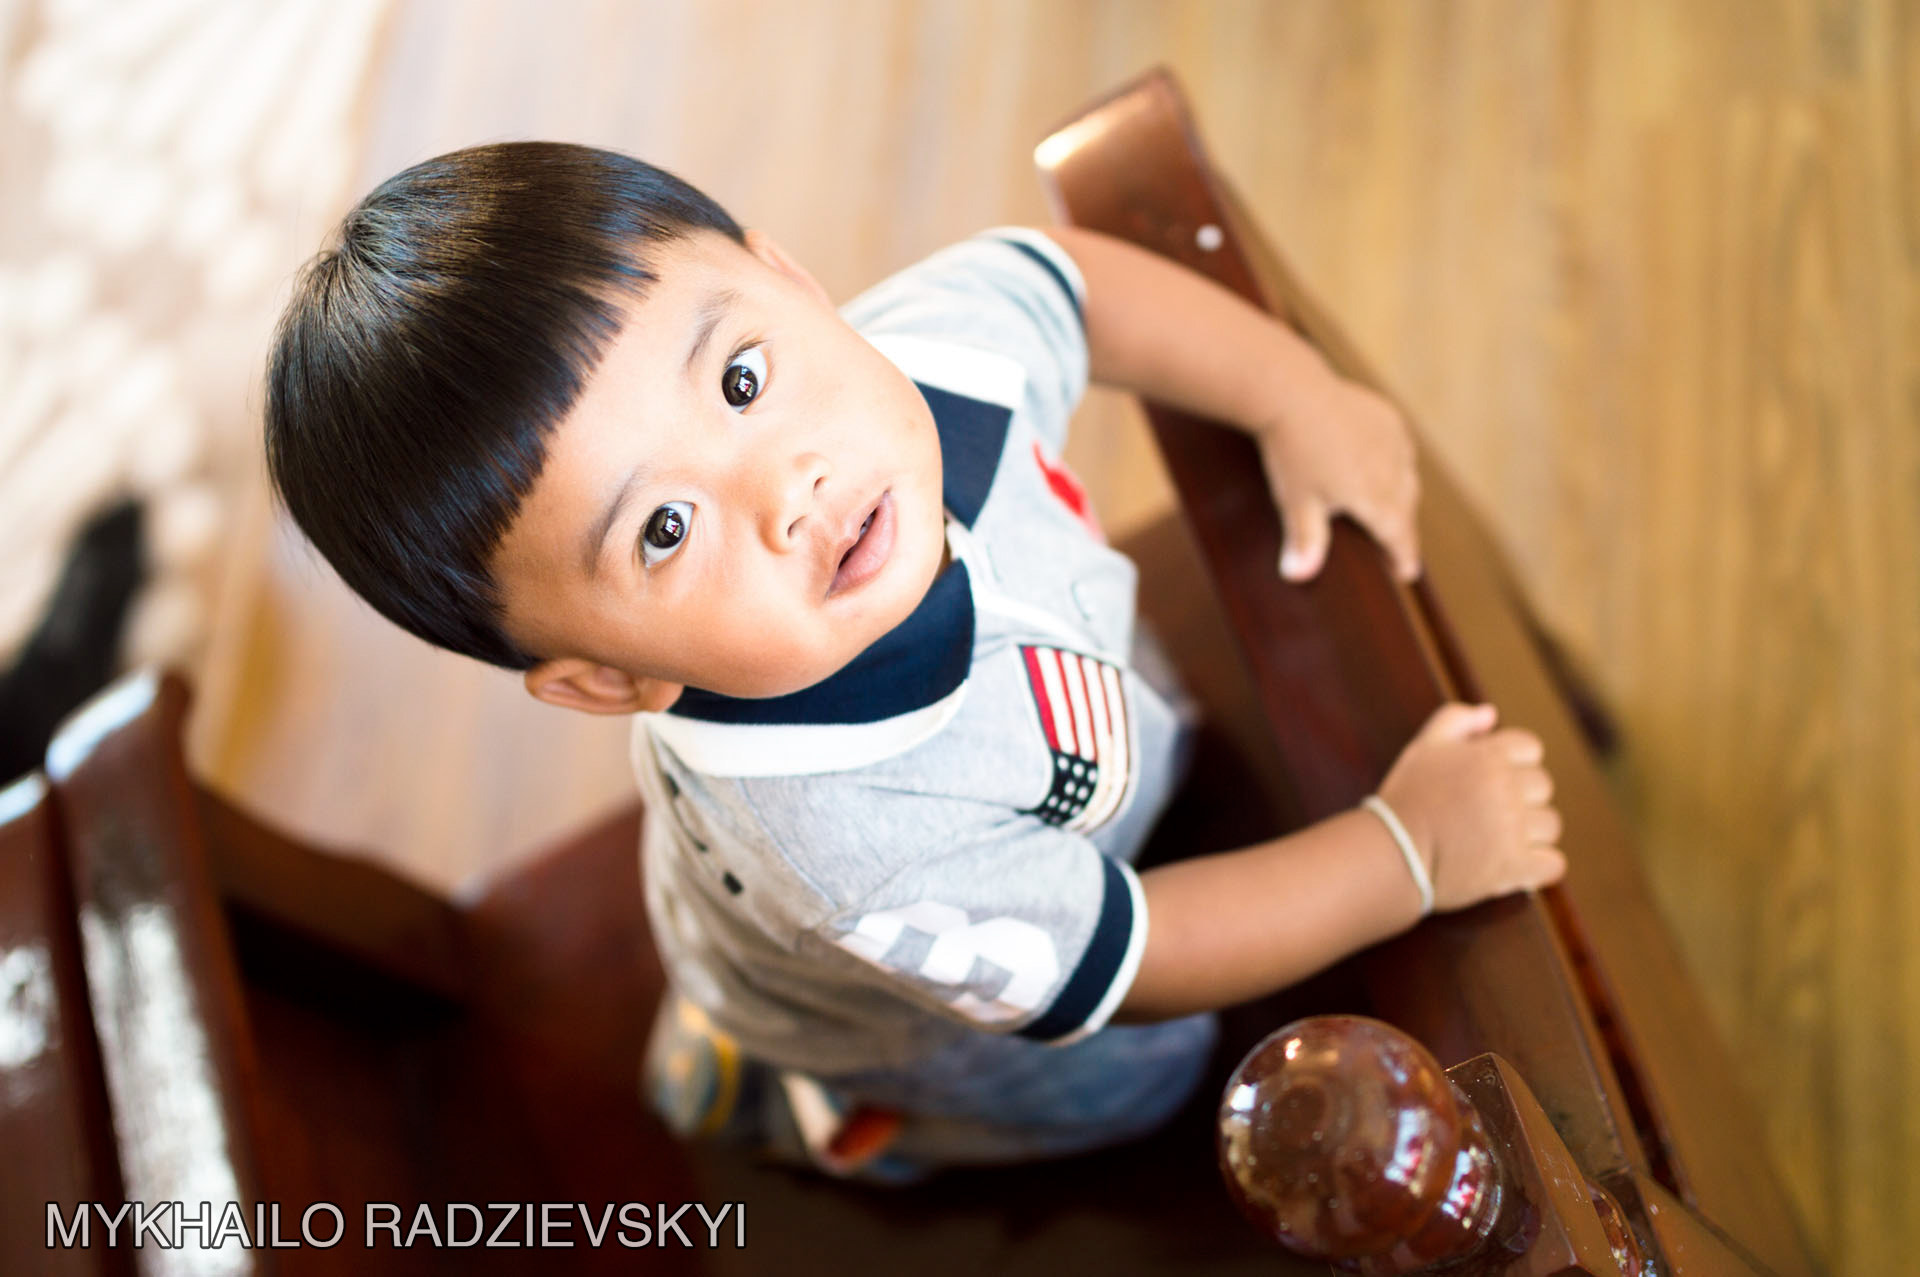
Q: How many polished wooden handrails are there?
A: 2